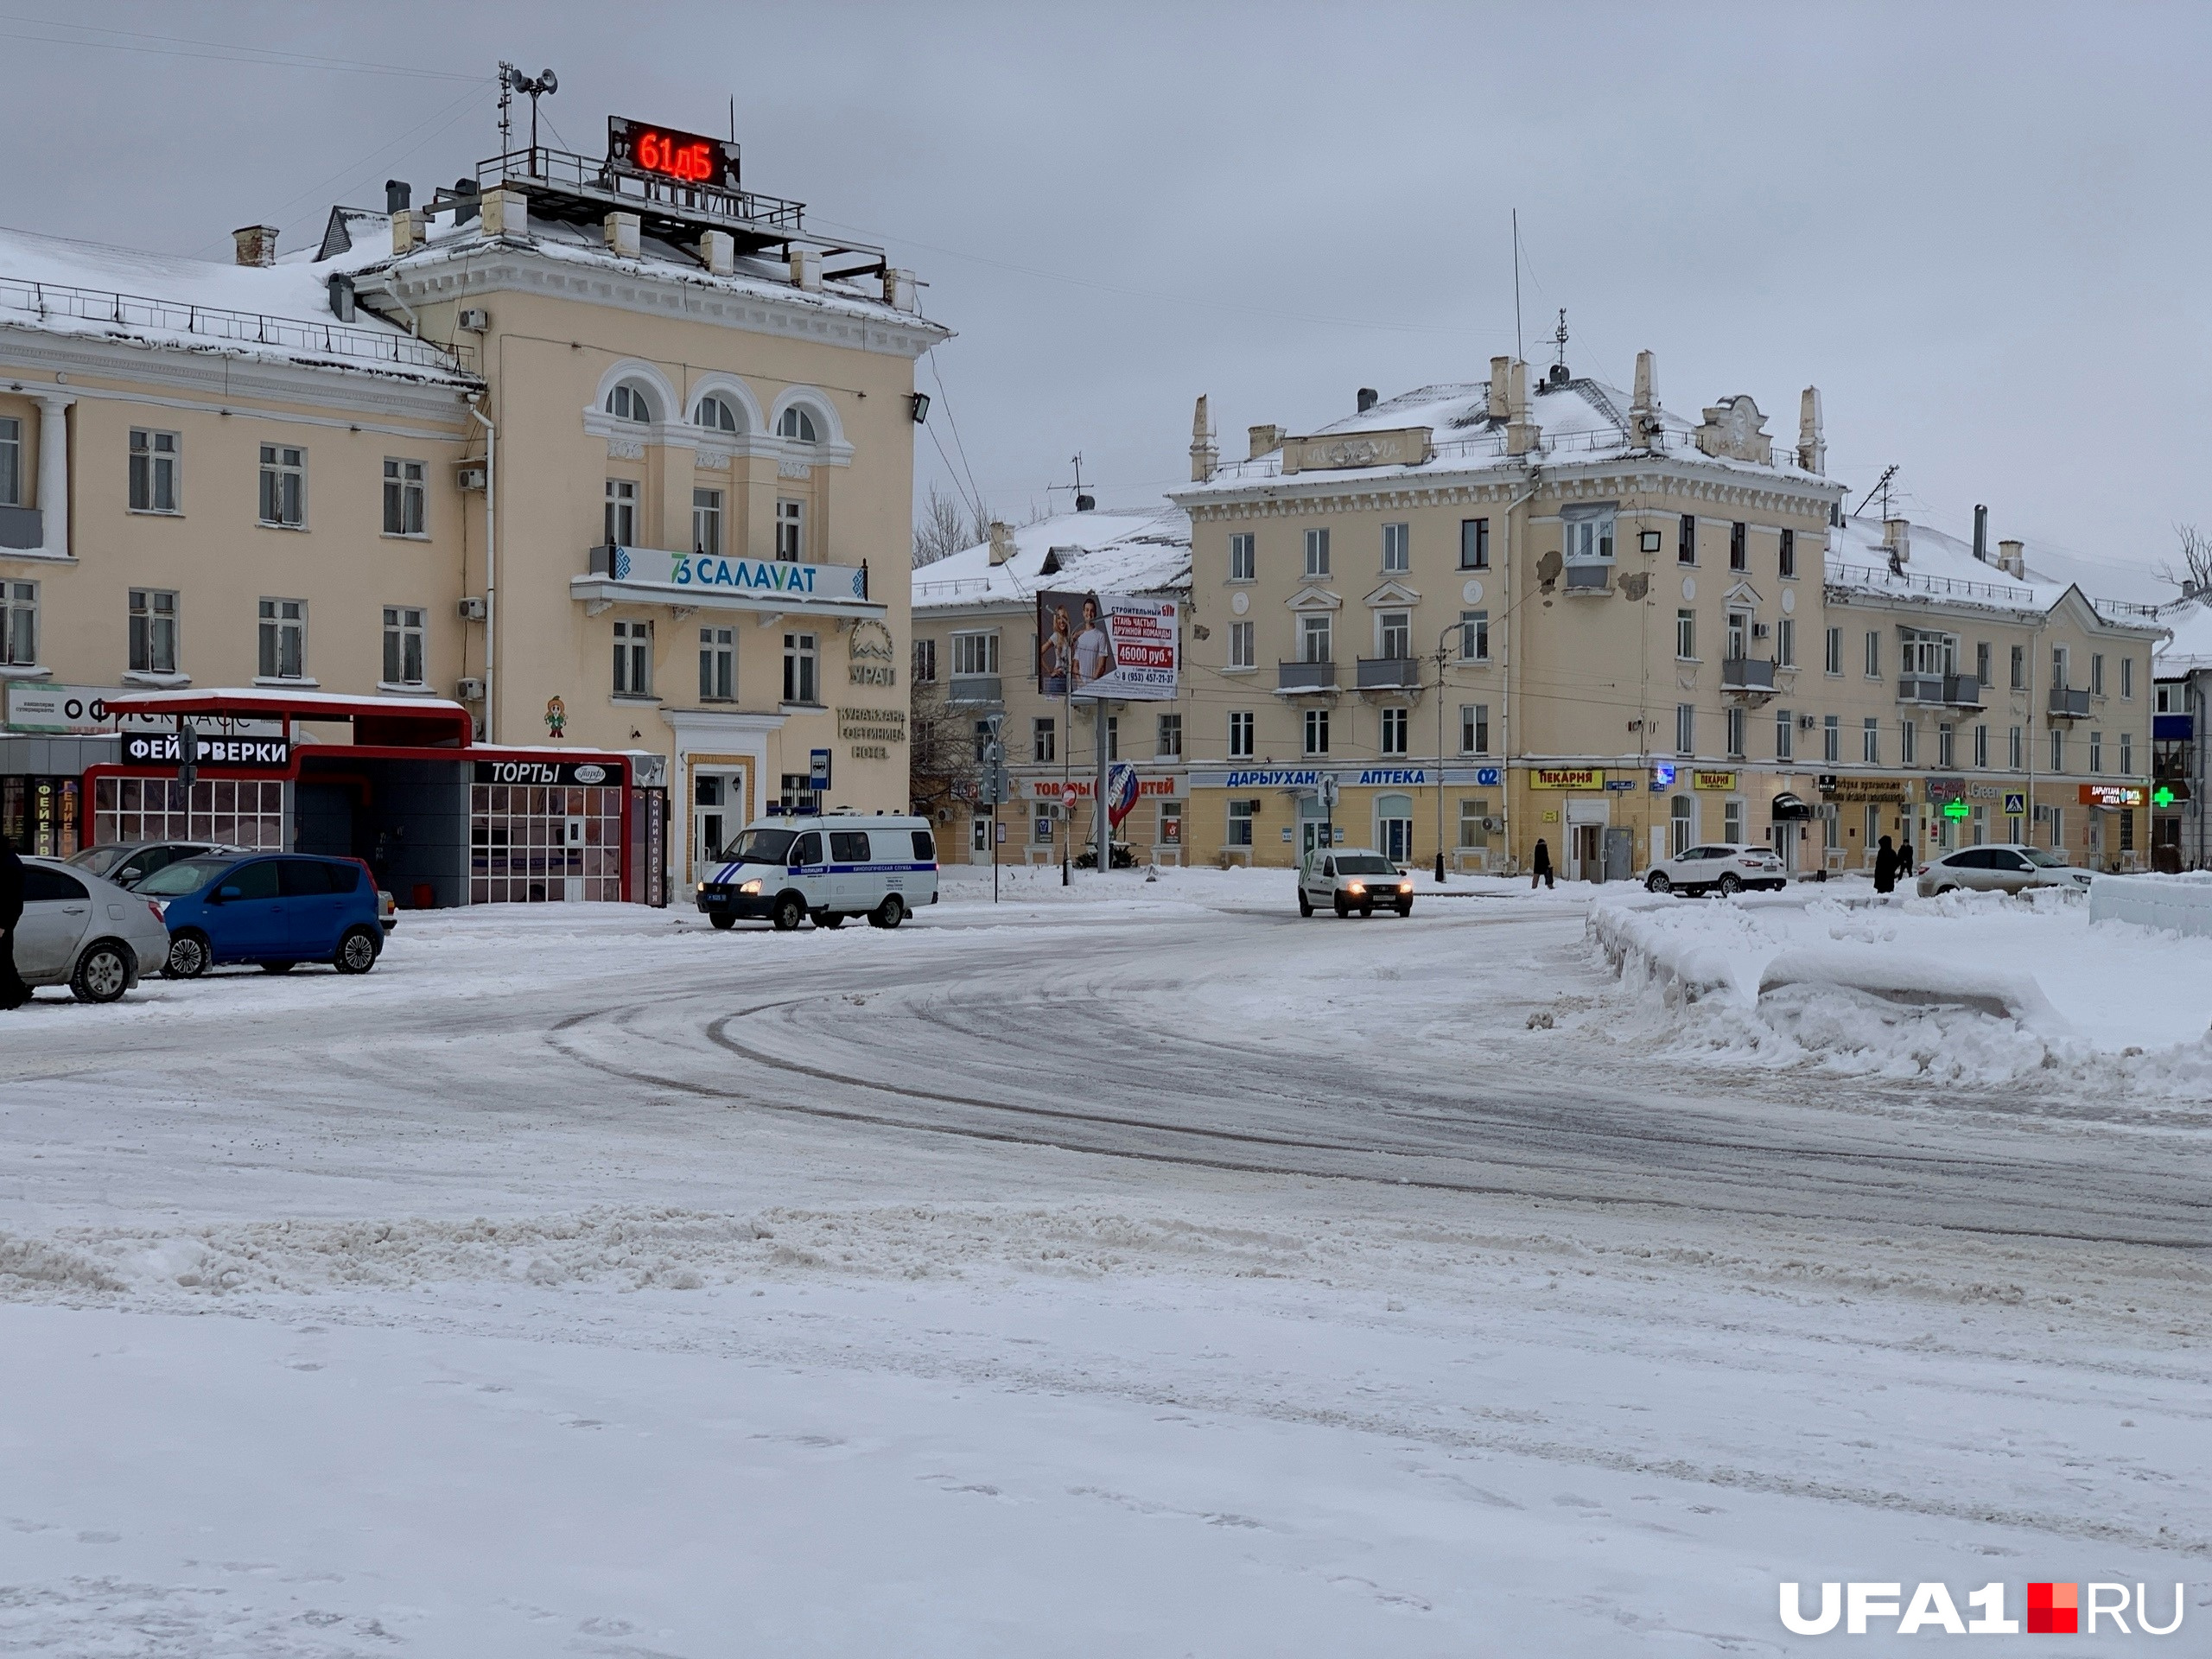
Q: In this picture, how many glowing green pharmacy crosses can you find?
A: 2